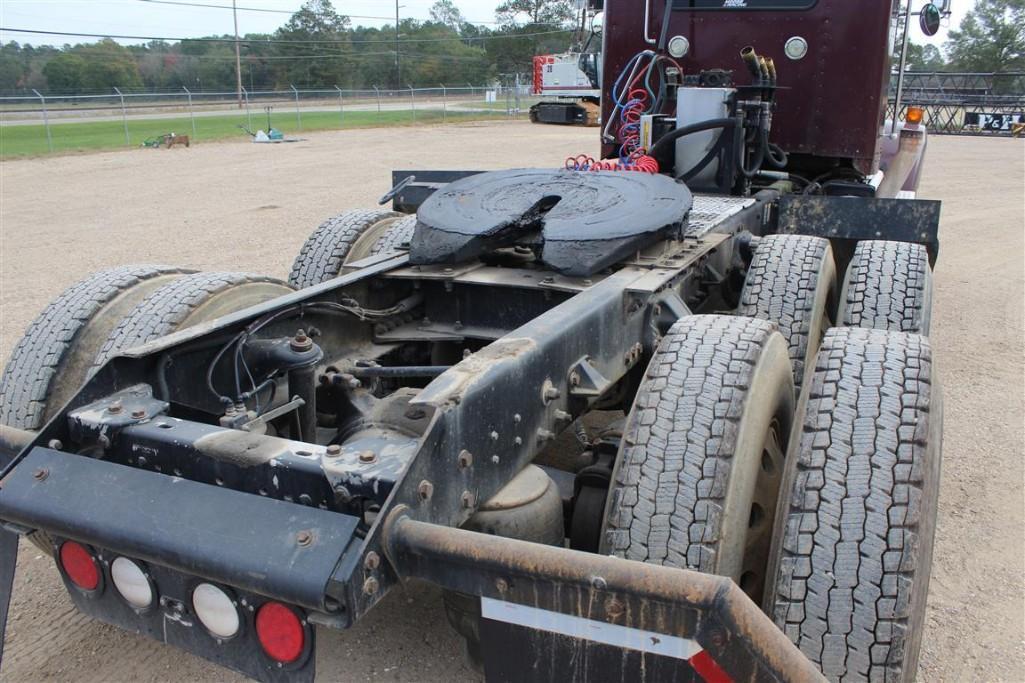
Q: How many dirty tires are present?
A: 8